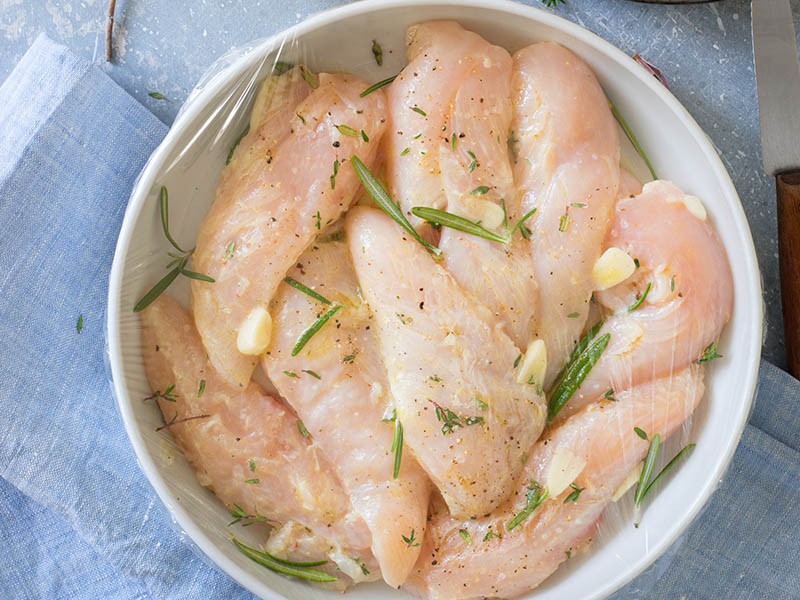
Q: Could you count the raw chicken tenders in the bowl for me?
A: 8